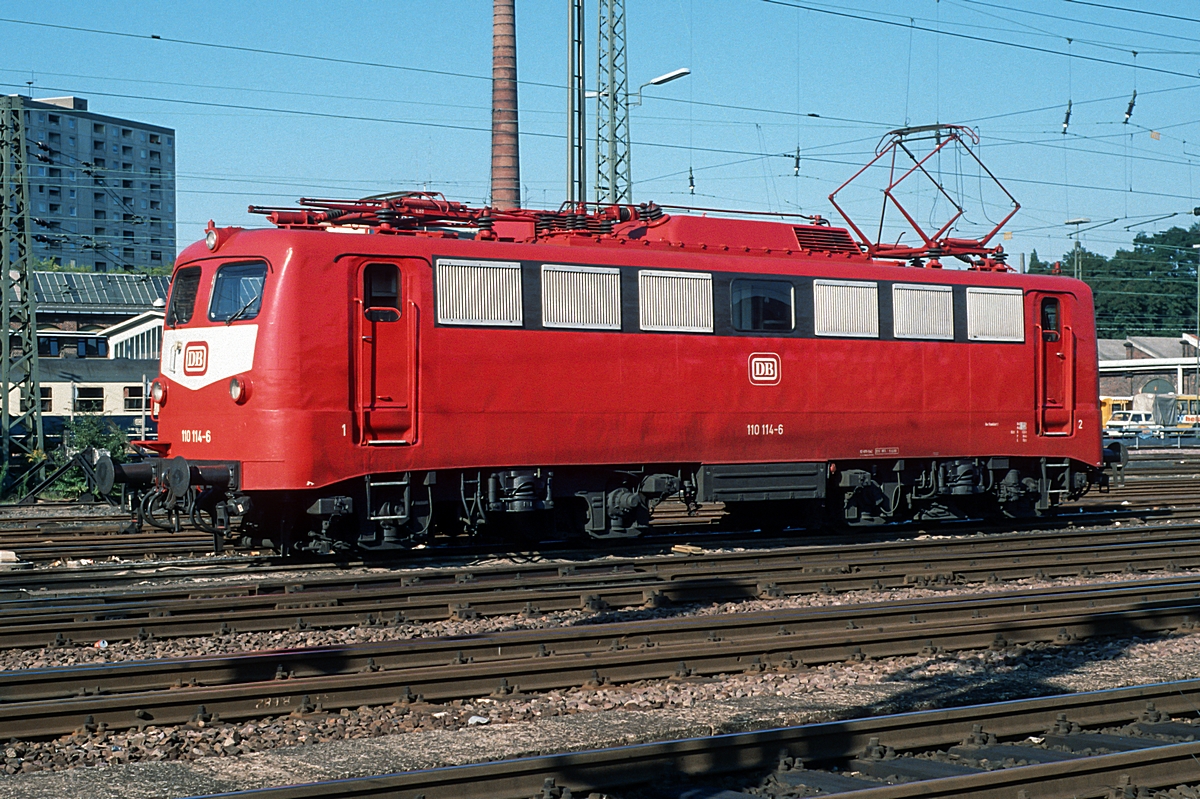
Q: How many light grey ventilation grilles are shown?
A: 6